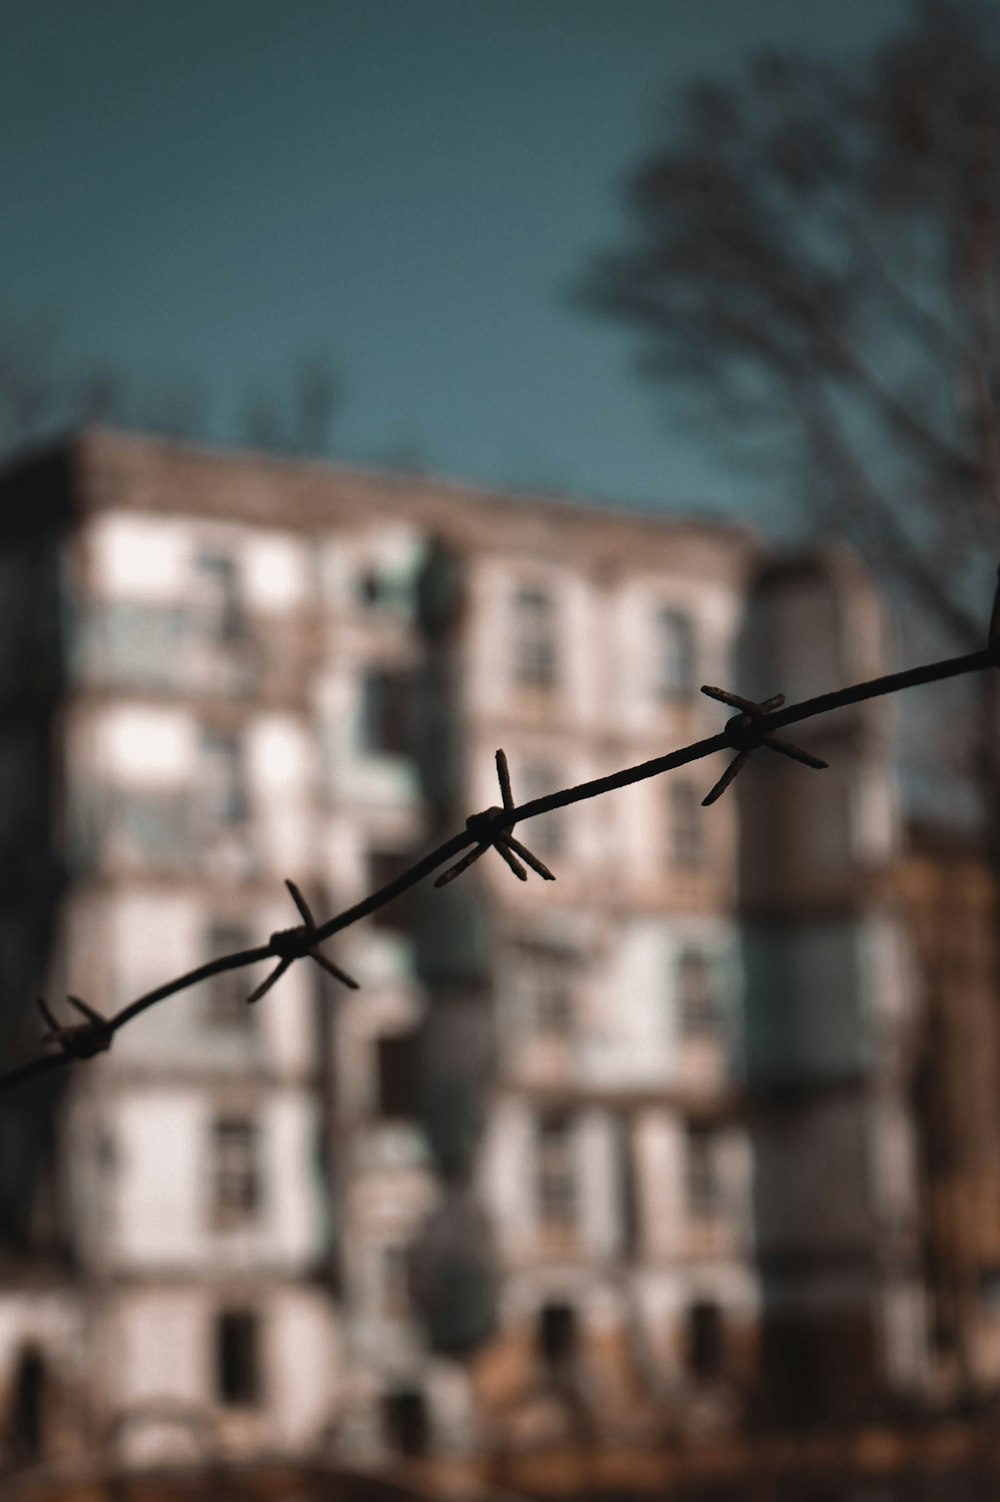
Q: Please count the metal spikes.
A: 13